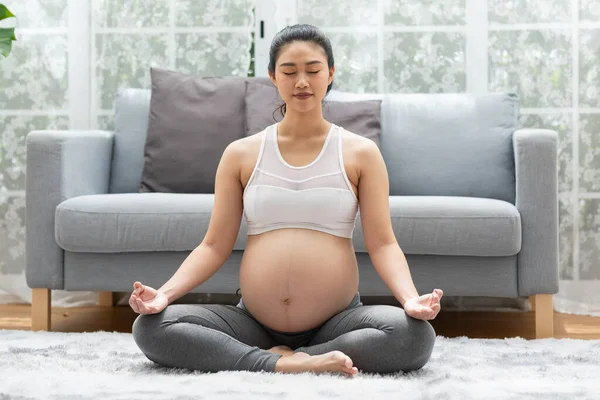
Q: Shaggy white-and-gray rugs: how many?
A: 1